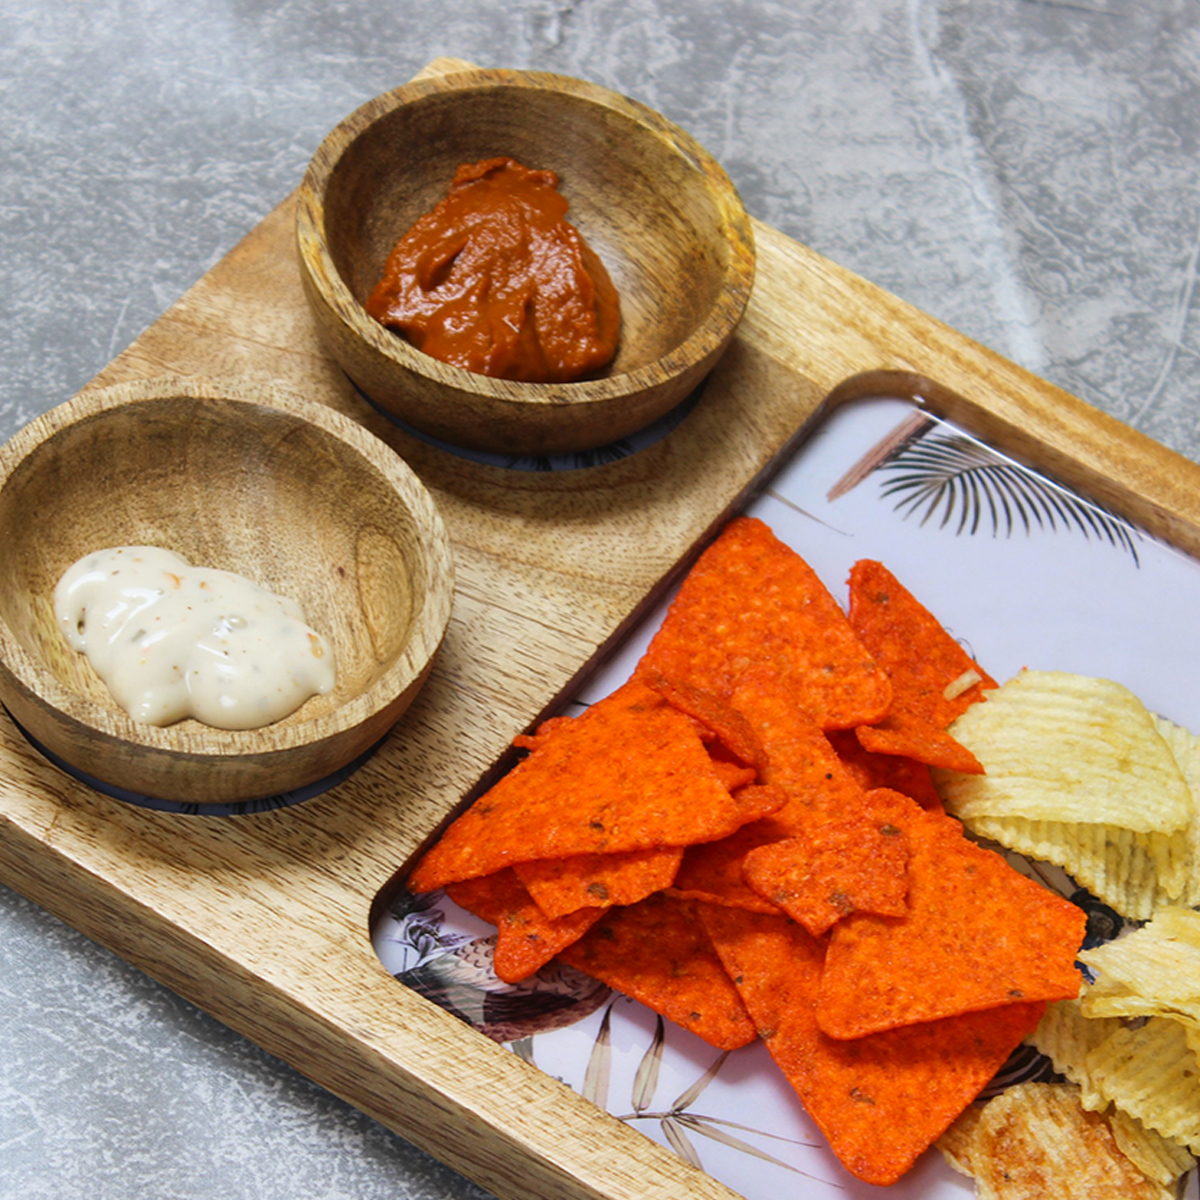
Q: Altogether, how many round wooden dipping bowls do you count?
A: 2